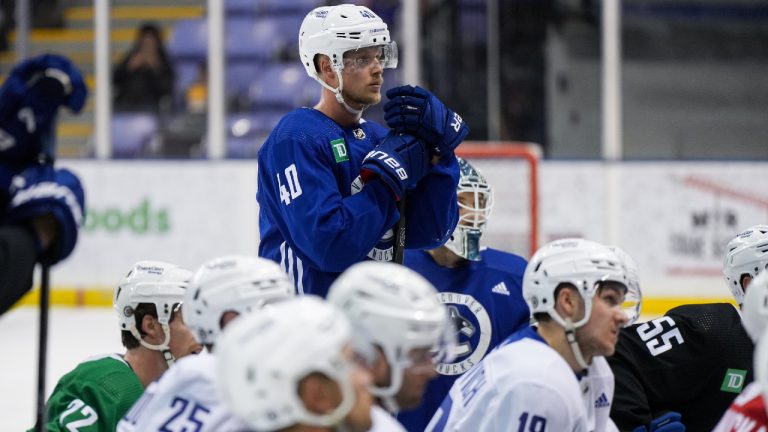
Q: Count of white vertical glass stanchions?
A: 4